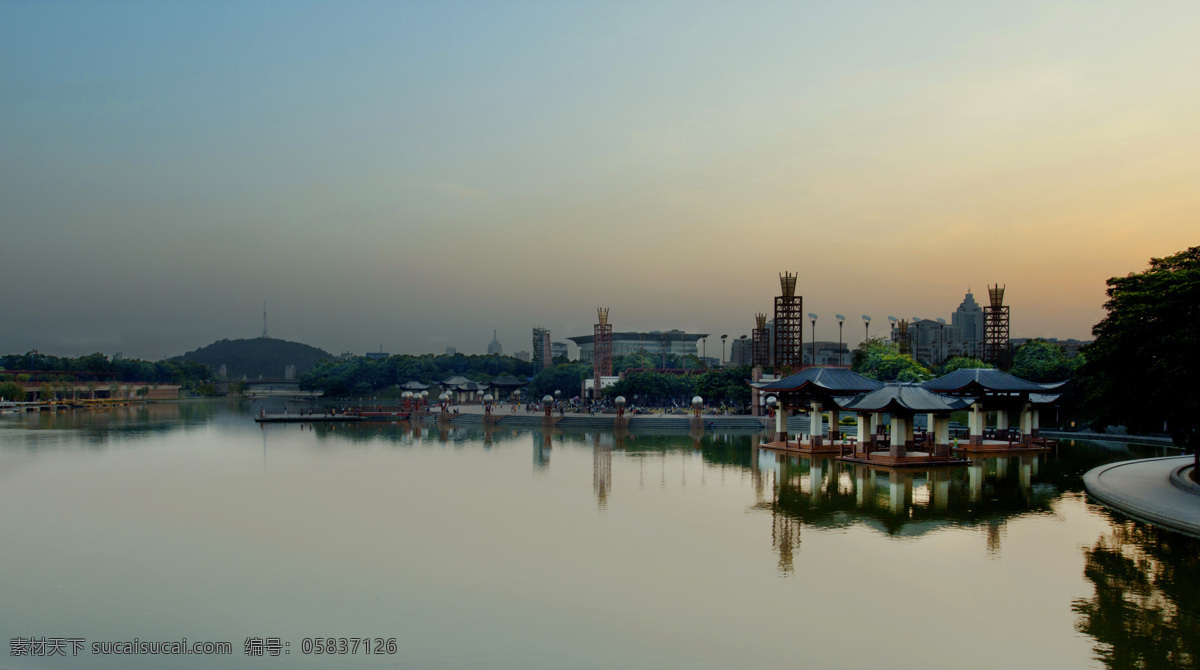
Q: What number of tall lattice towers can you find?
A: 5